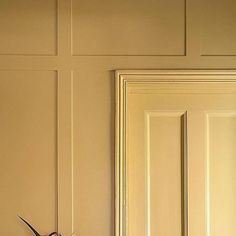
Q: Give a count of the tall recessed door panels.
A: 2